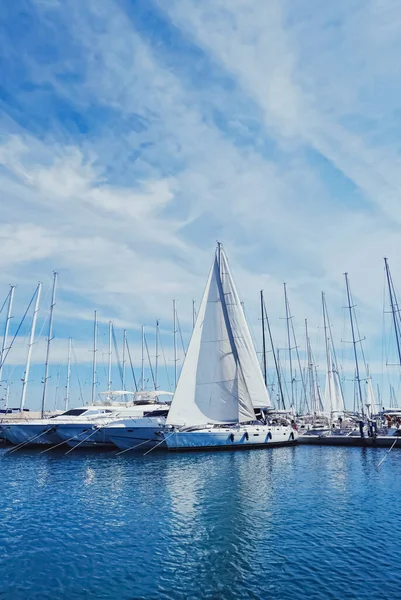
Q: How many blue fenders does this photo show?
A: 4